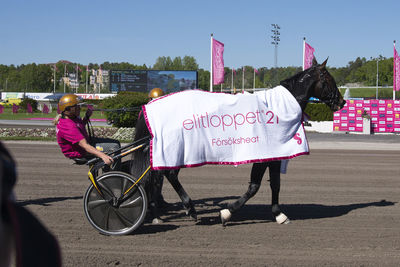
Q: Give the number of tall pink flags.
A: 3